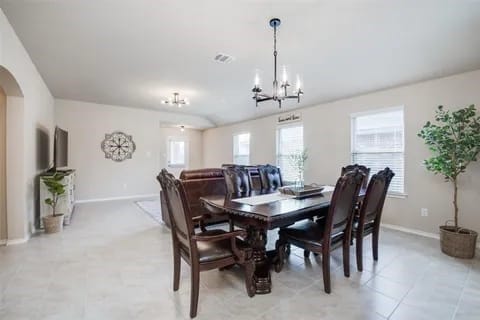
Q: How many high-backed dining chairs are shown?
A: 6